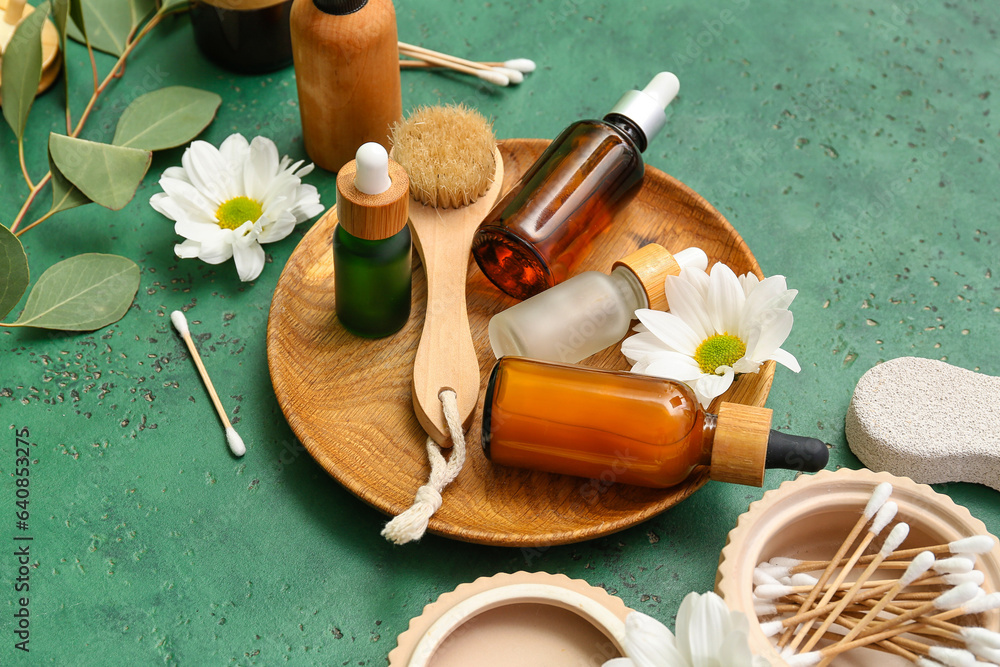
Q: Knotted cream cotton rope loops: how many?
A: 1